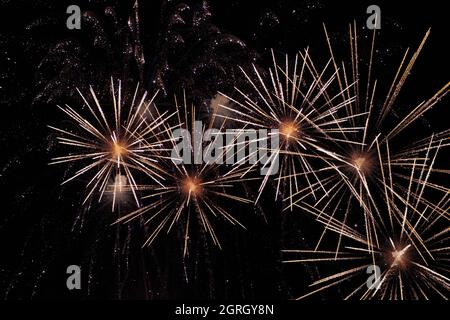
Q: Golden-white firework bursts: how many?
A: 5